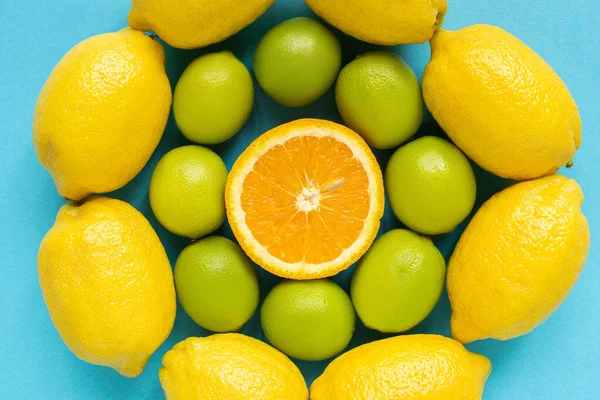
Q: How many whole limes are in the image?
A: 8